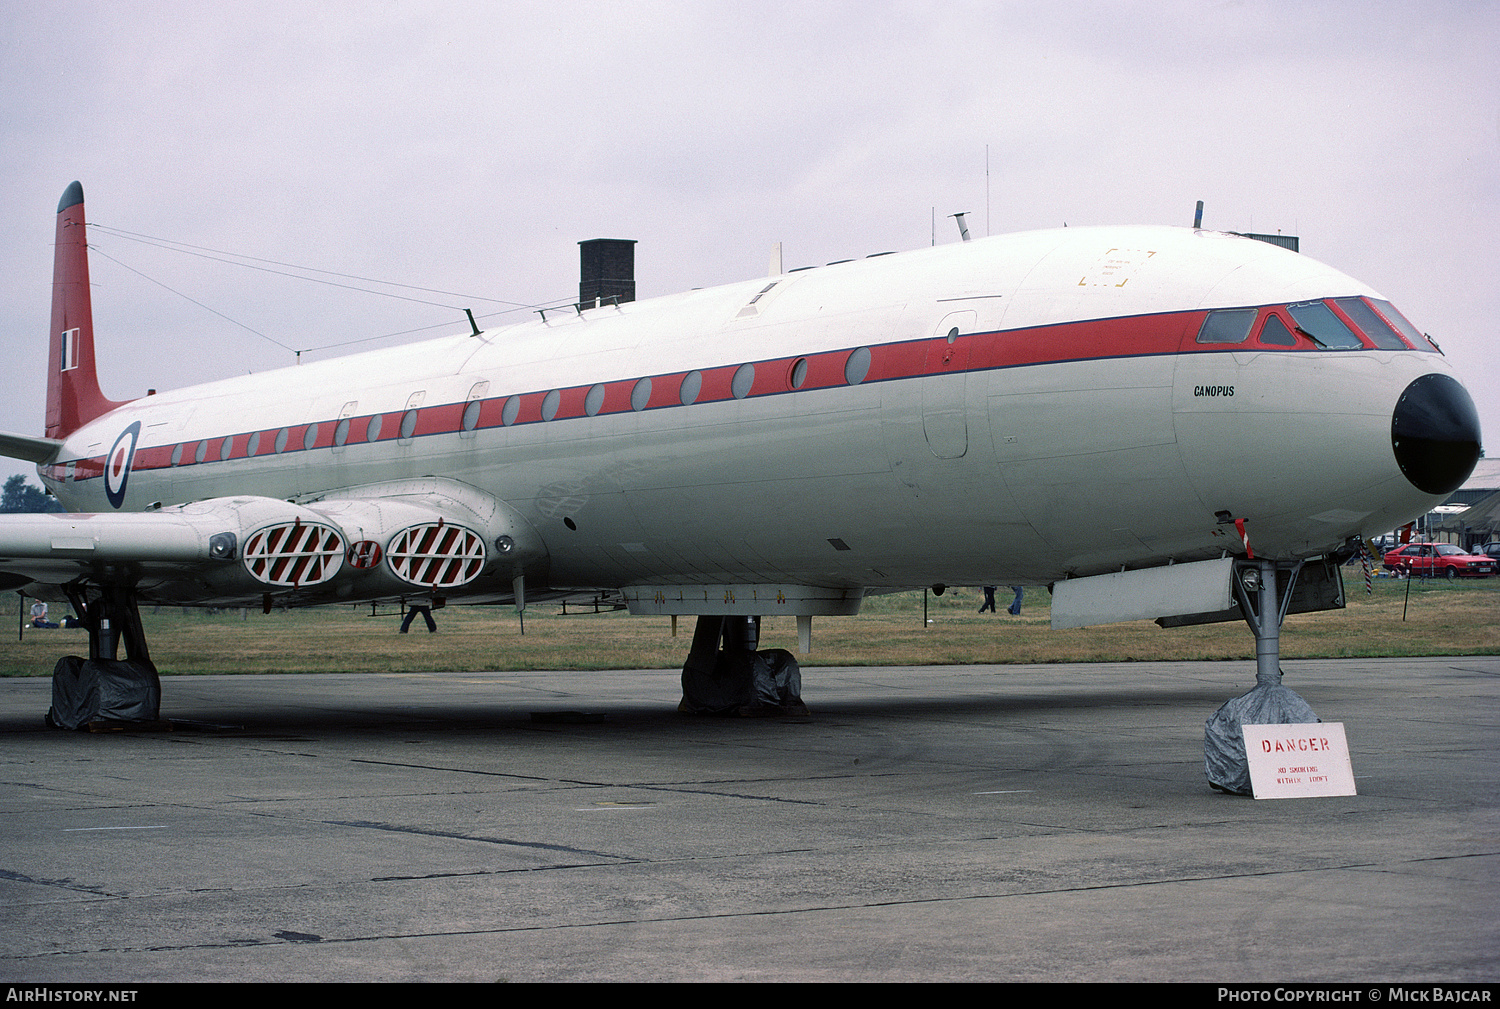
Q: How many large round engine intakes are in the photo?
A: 2